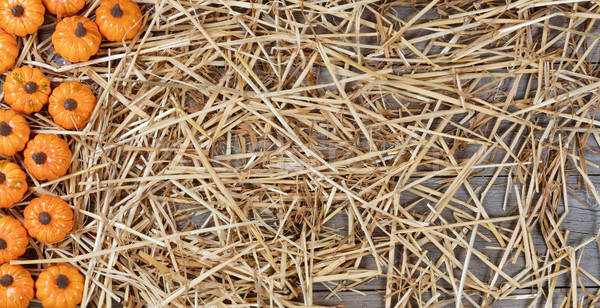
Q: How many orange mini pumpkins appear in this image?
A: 14